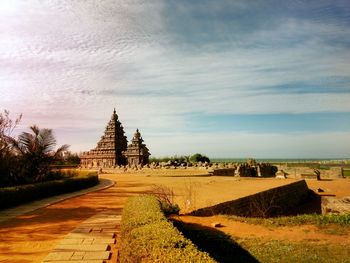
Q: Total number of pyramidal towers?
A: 2